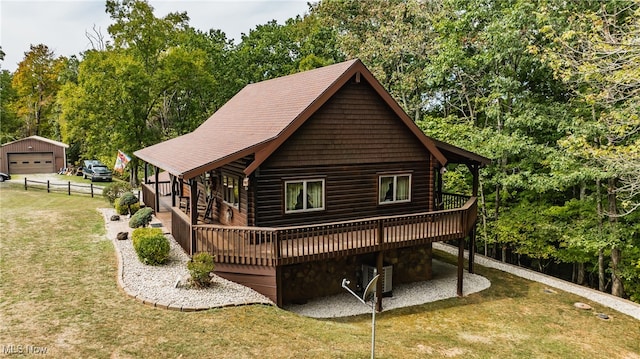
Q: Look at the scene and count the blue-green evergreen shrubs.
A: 2